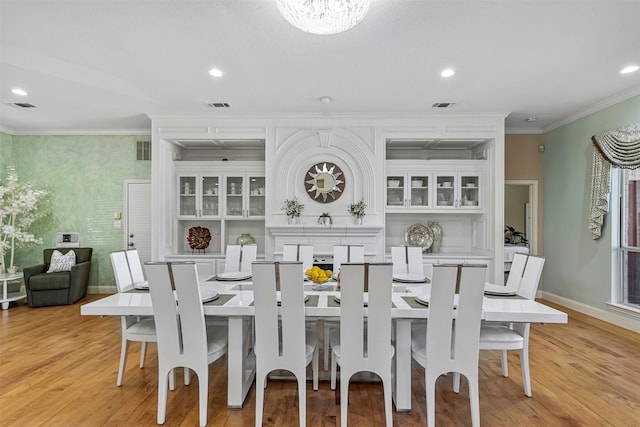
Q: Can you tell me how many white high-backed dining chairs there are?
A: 10